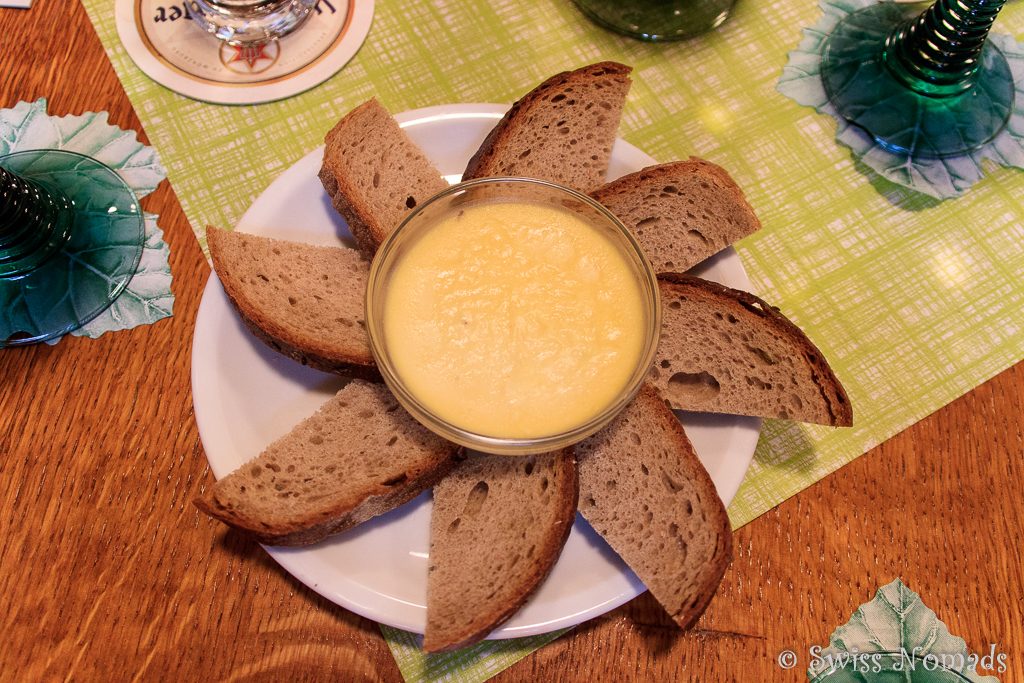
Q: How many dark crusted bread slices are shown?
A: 8